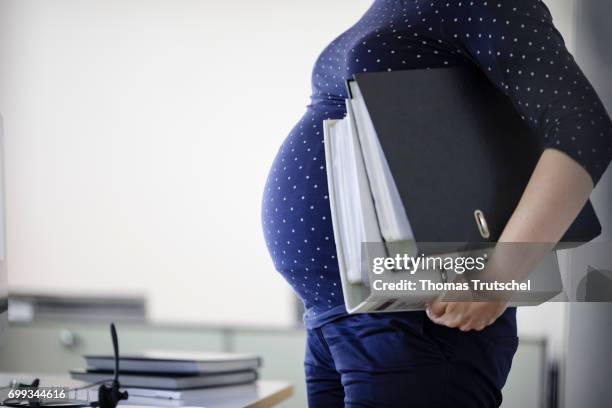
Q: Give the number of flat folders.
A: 2